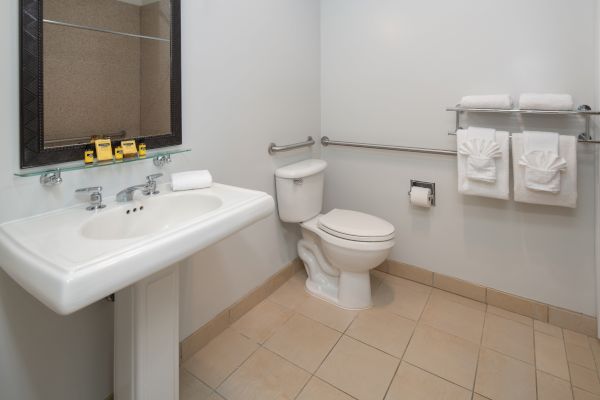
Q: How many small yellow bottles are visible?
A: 3